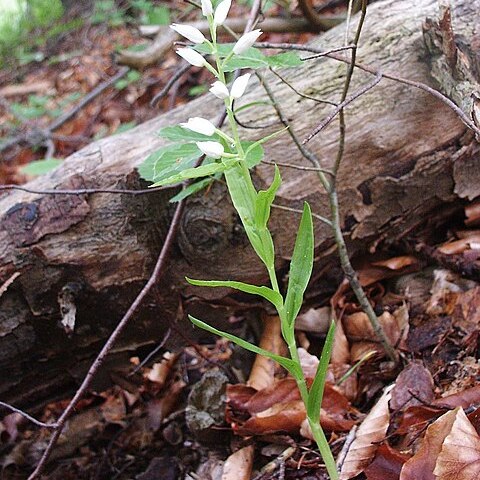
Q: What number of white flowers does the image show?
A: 9